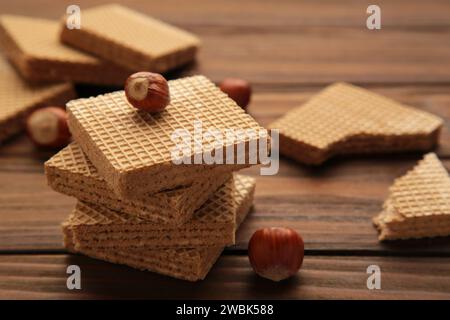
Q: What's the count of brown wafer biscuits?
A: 9